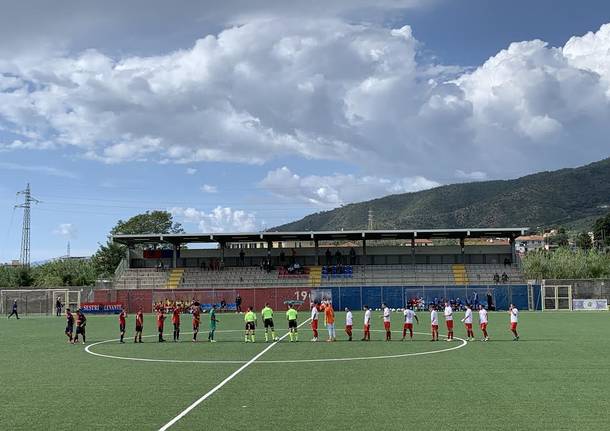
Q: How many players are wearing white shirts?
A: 10